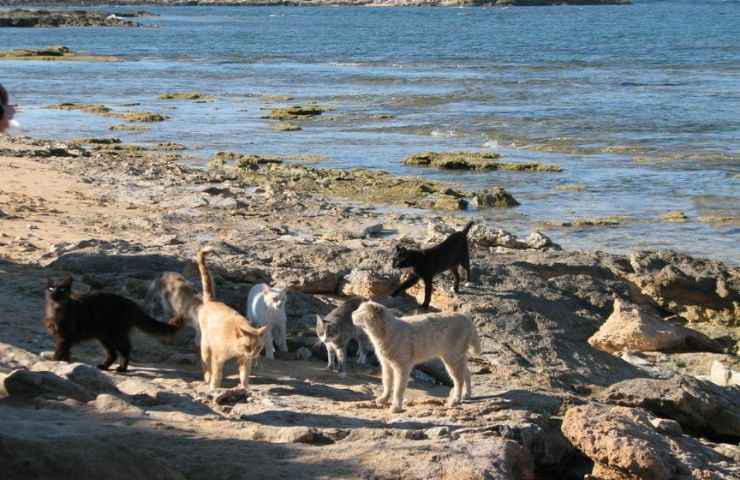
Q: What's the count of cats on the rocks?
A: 7